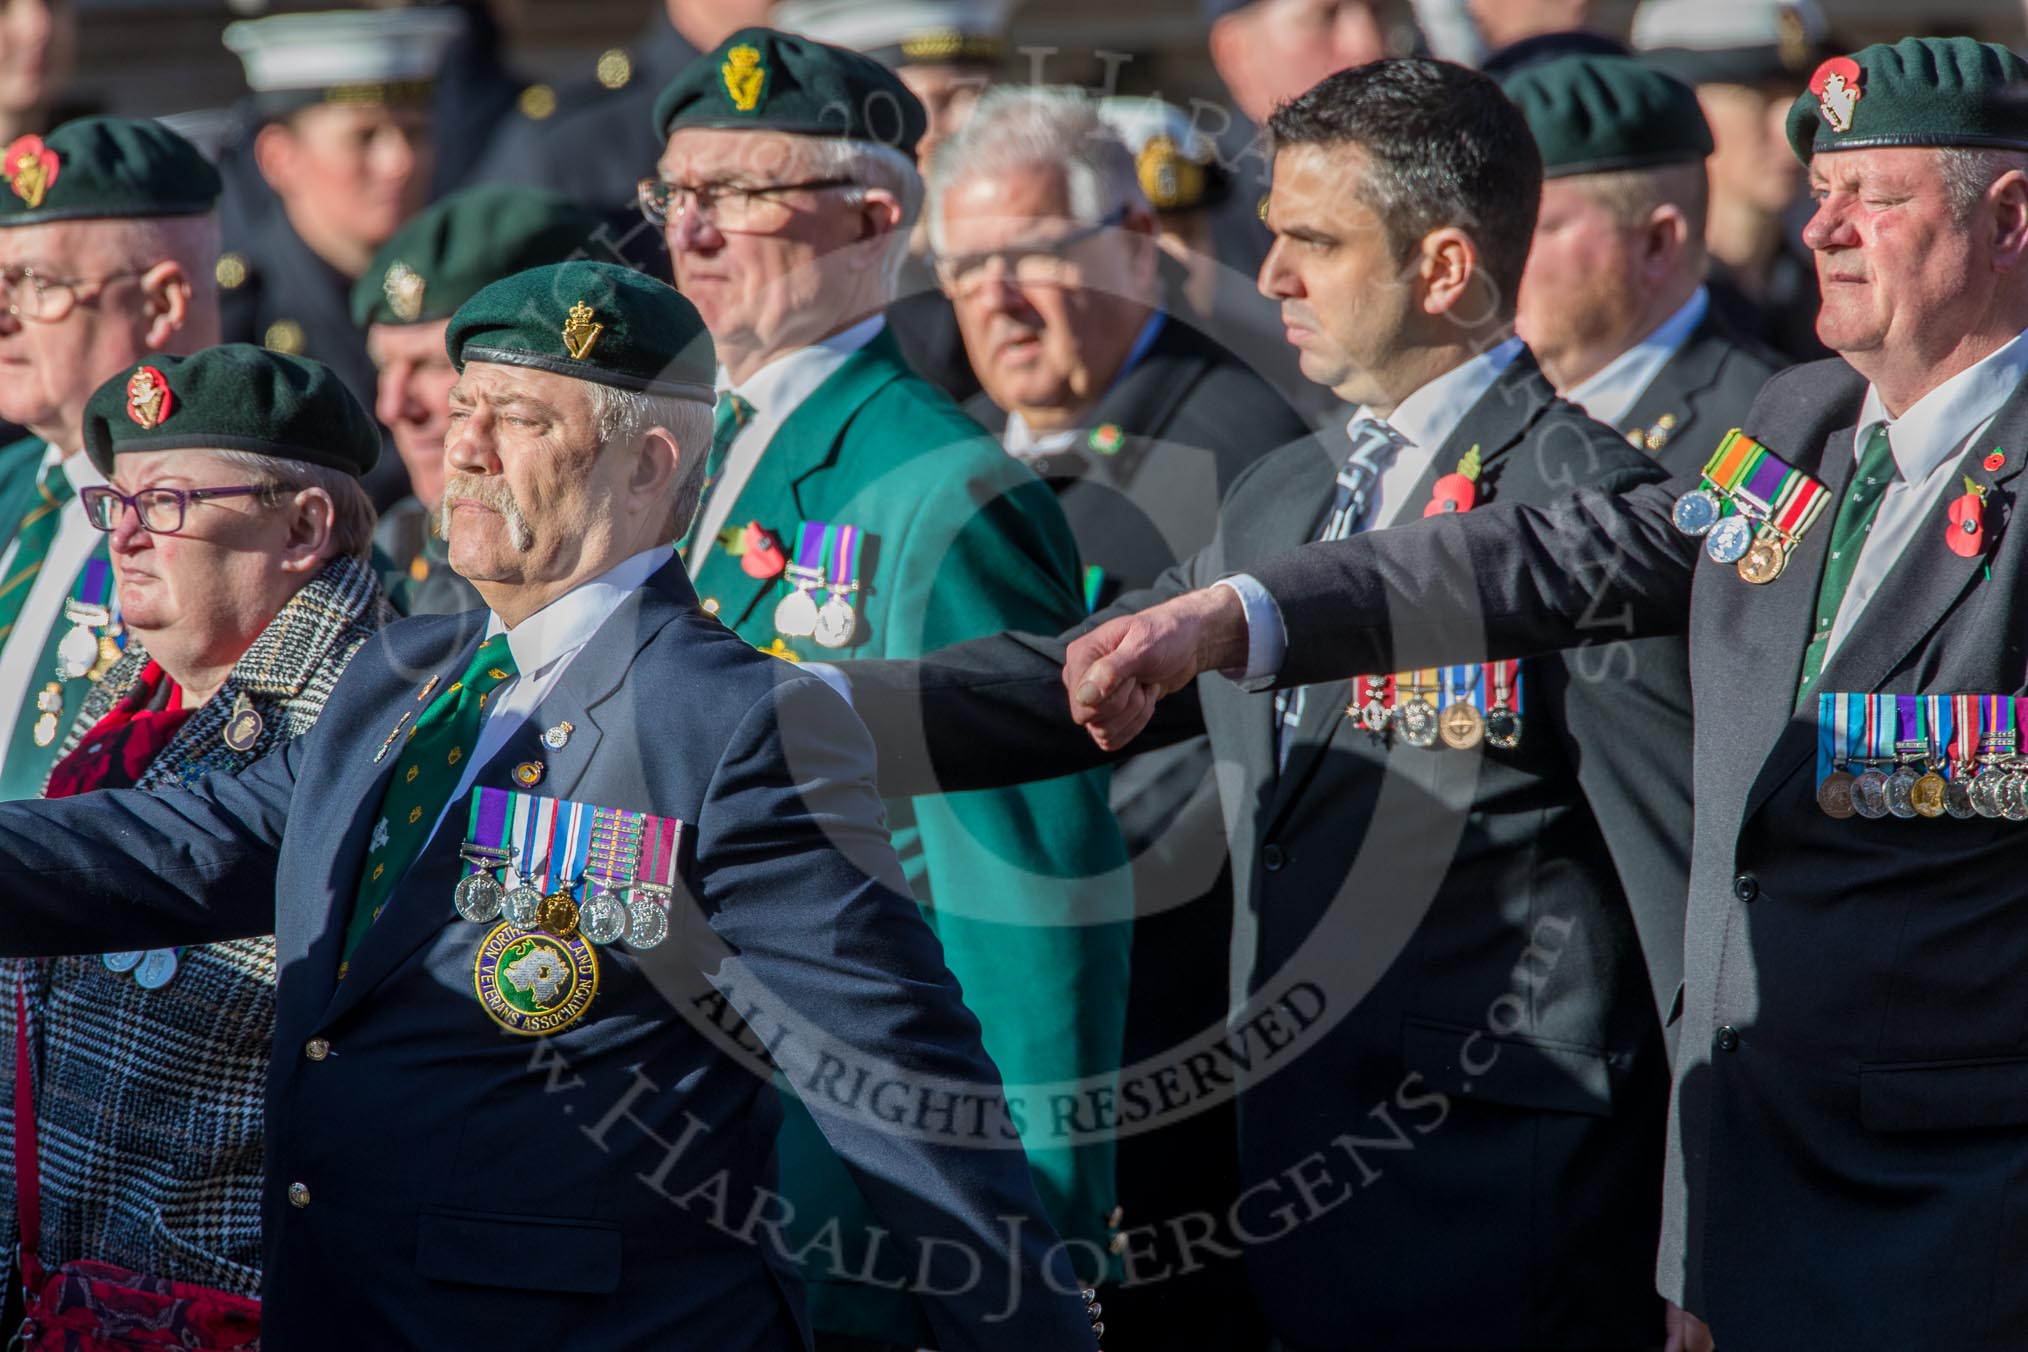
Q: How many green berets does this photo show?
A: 7